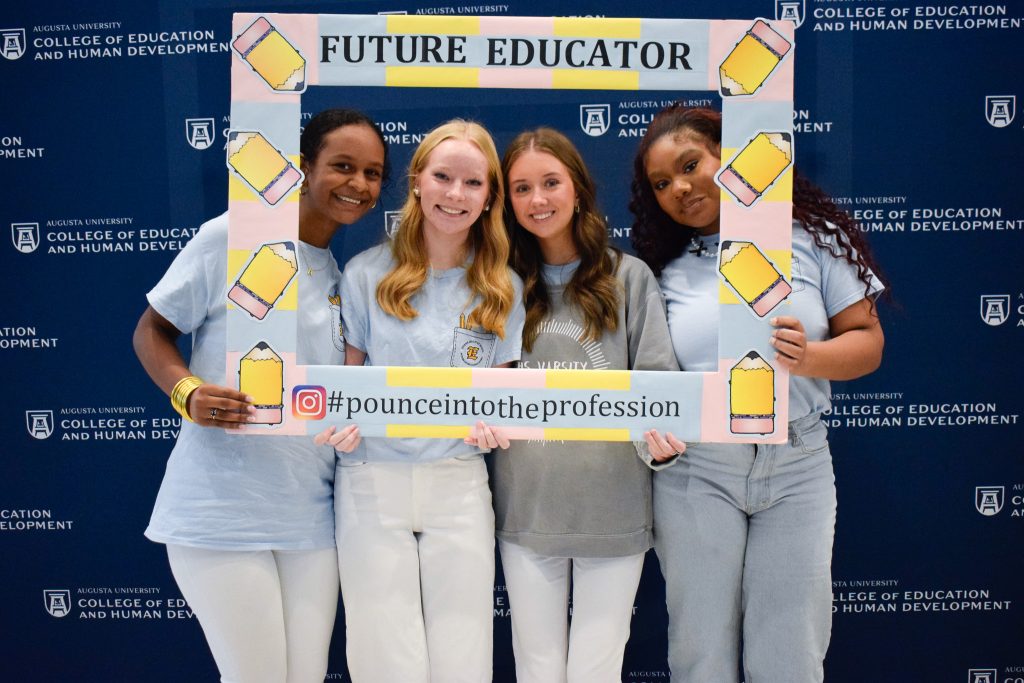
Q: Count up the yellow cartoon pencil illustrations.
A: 8